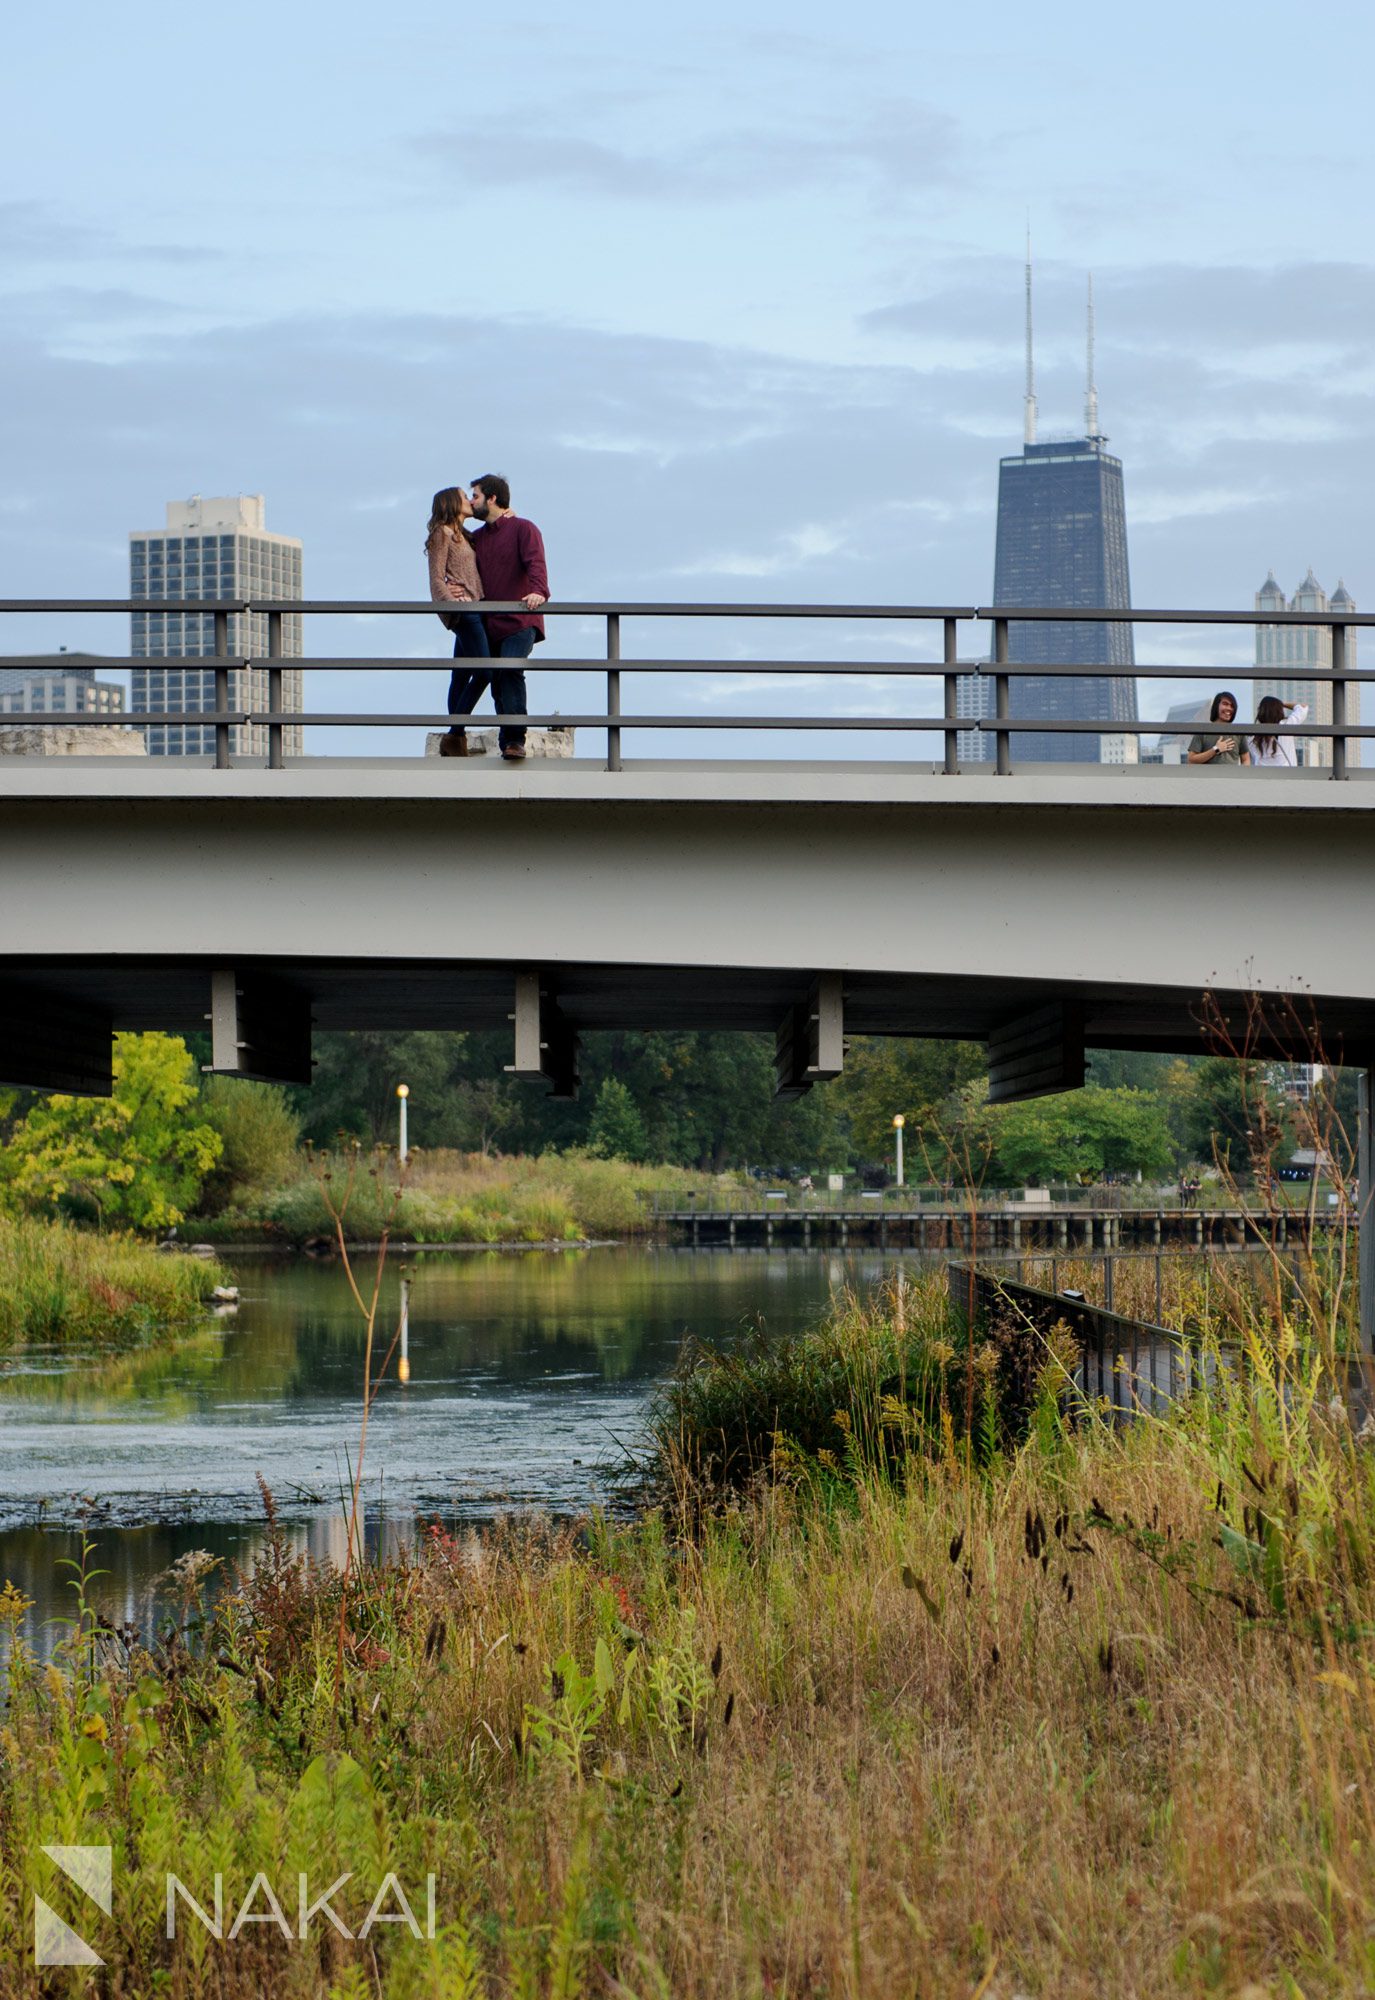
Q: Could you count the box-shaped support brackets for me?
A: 5